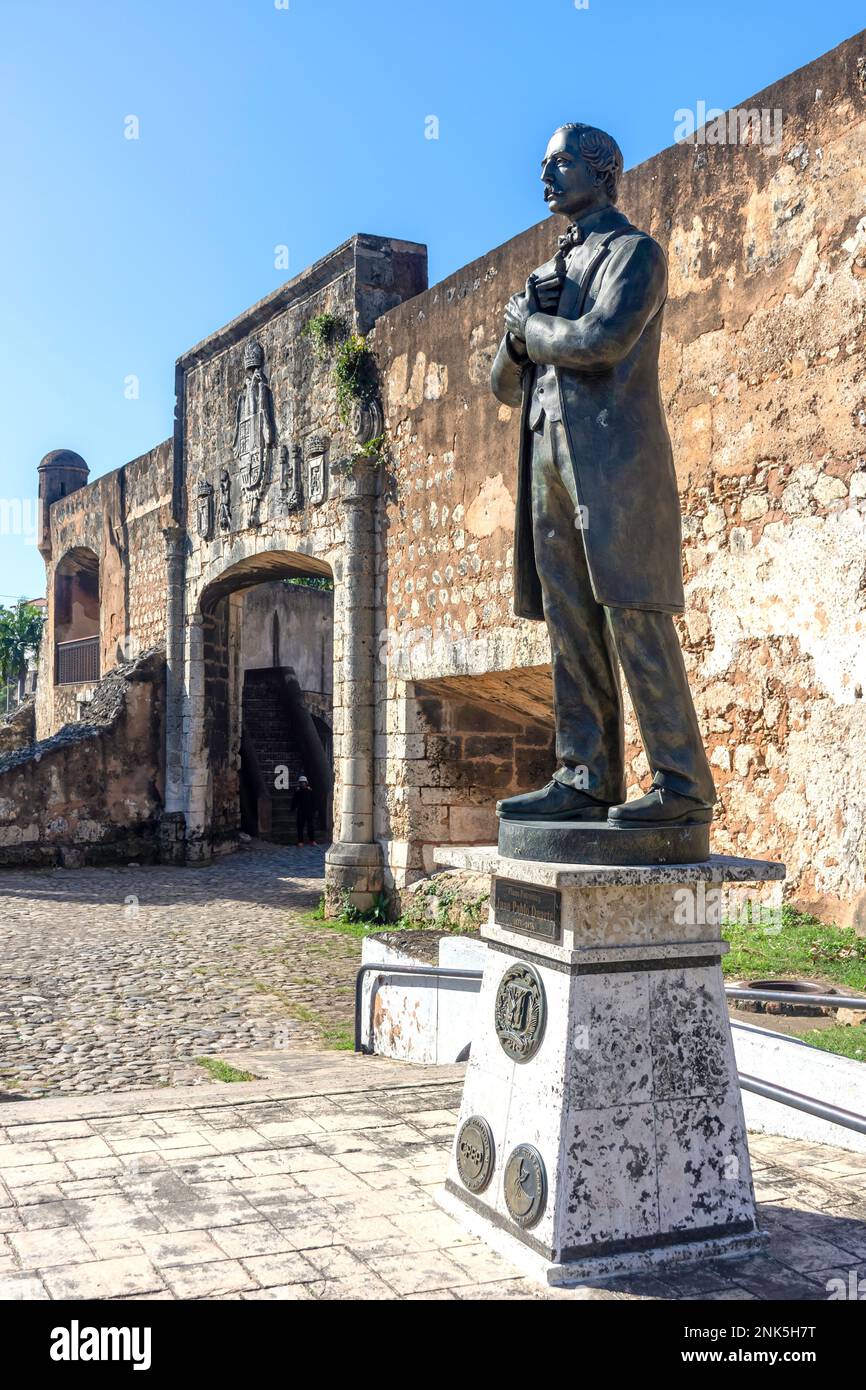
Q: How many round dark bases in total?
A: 1